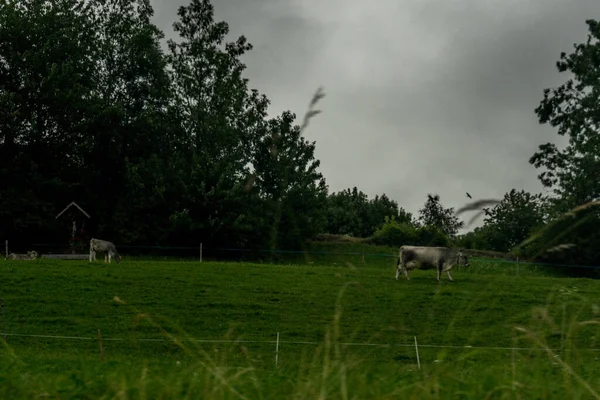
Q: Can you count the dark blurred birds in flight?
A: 1